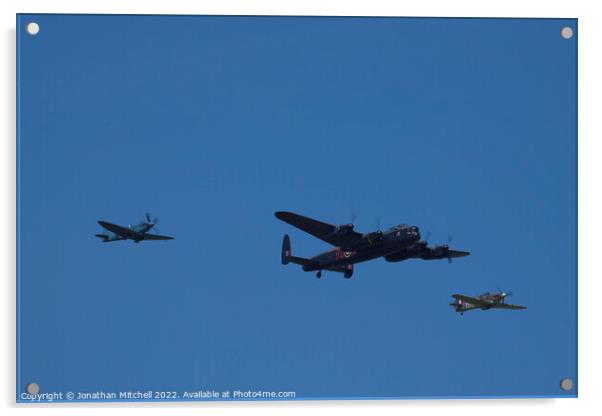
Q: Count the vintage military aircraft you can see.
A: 3